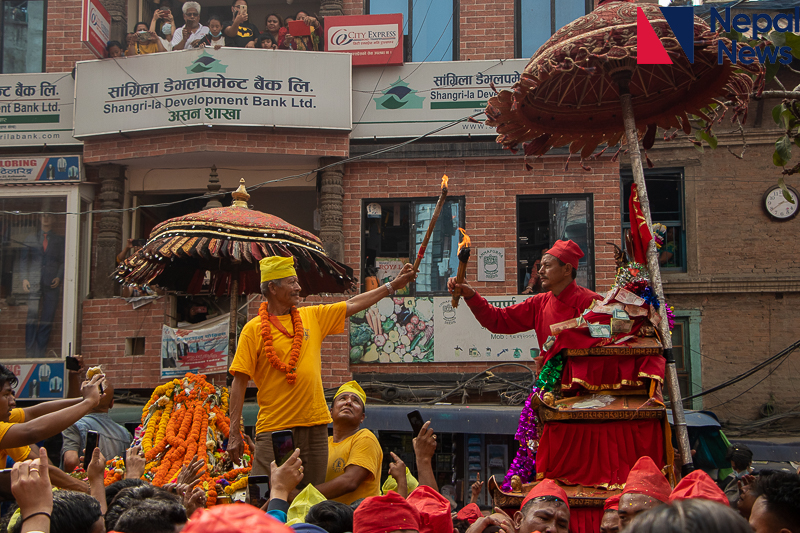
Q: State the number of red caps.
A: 9